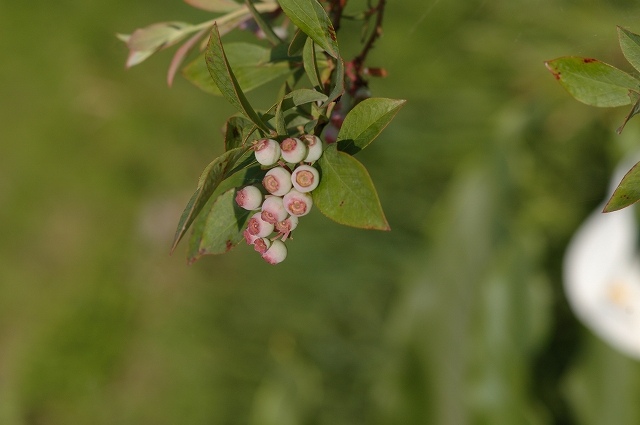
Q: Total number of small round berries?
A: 13